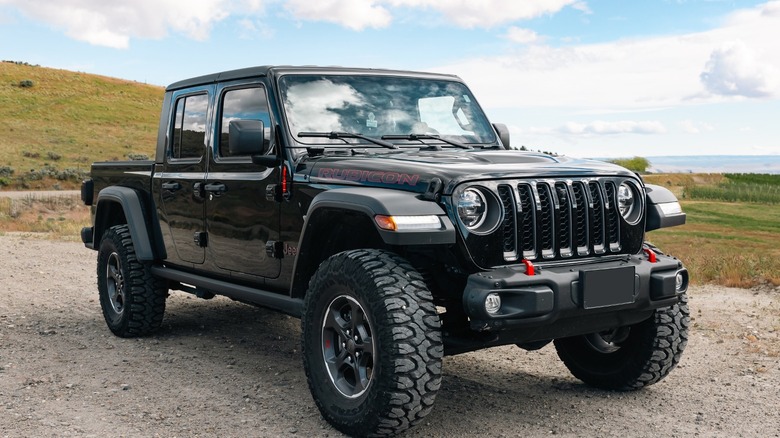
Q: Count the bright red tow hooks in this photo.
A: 2